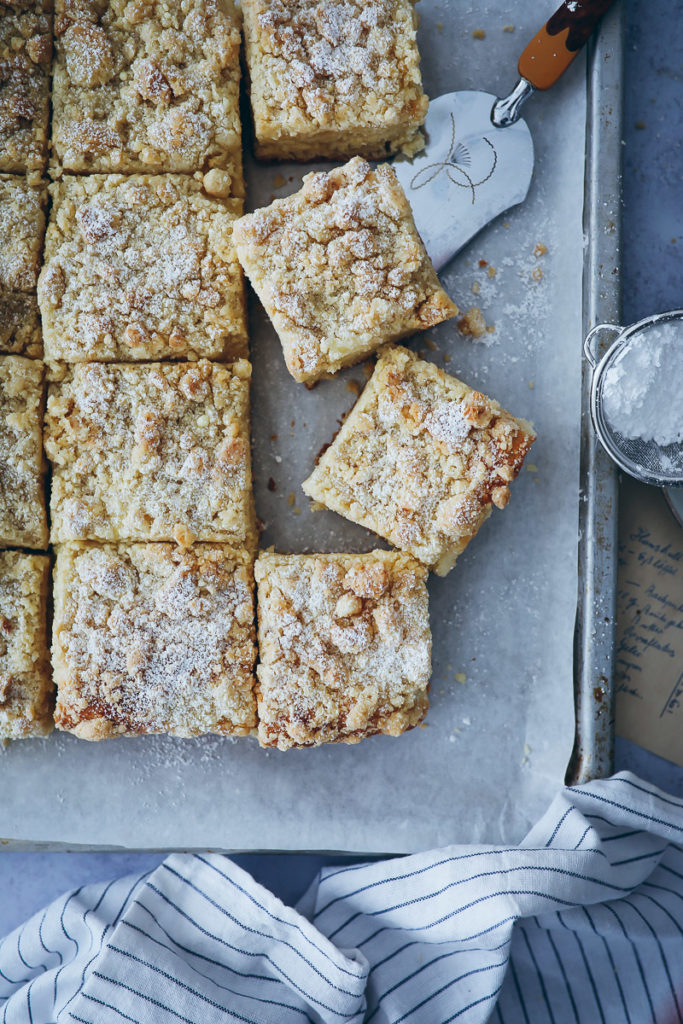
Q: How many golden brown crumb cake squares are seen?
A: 12